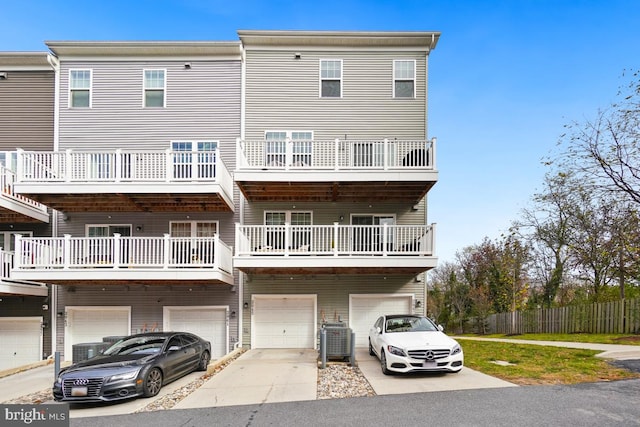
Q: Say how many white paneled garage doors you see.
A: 5